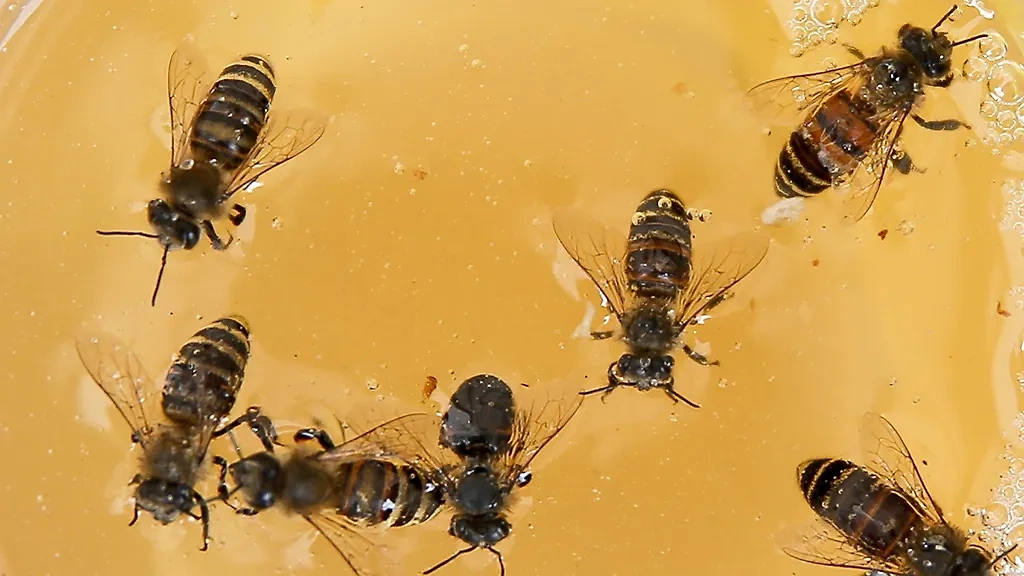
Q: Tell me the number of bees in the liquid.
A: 7